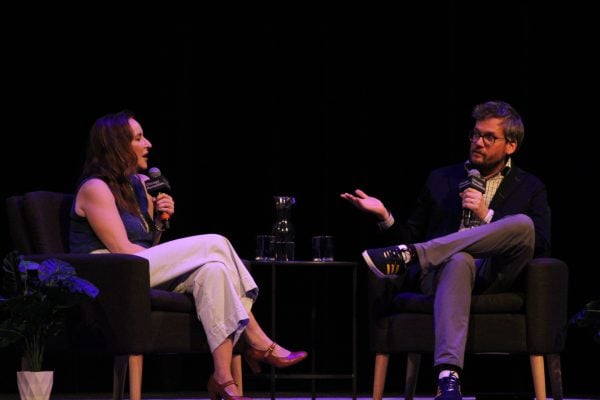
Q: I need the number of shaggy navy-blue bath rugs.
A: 0